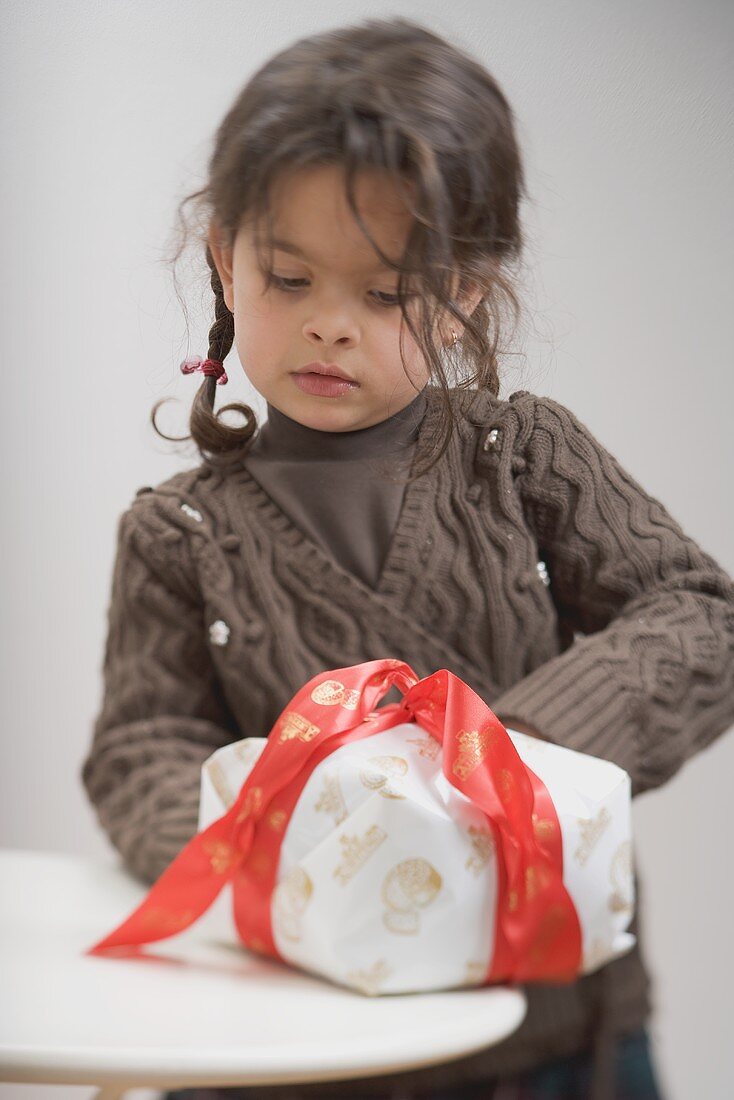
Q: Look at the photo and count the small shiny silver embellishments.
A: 4